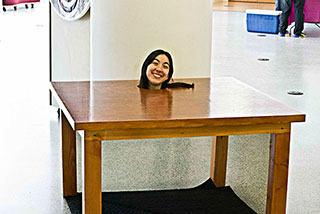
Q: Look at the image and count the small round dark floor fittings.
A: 3